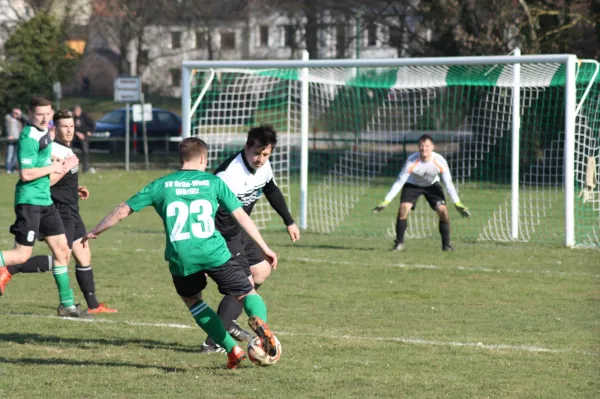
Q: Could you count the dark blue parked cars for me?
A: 1